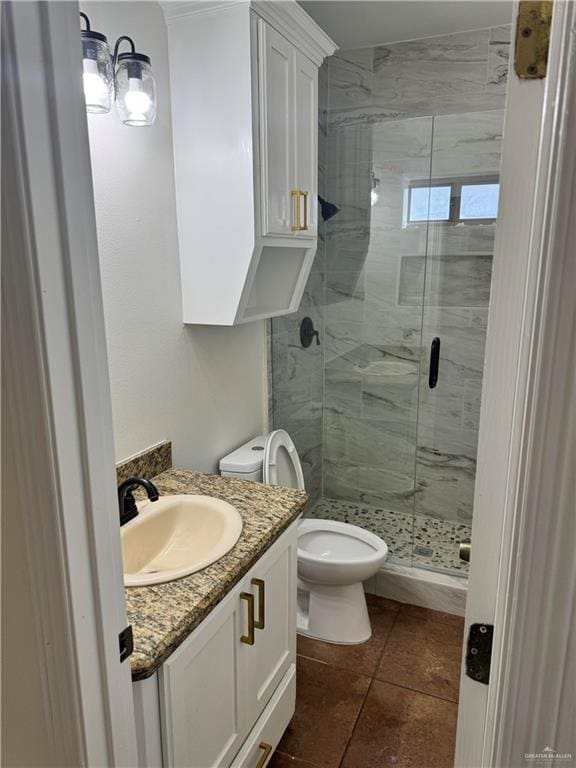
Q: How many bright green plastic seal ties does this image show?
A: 0